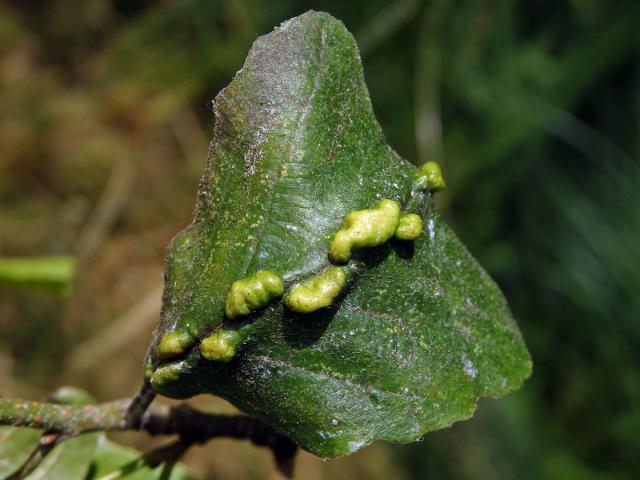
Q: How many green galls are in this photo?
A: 8